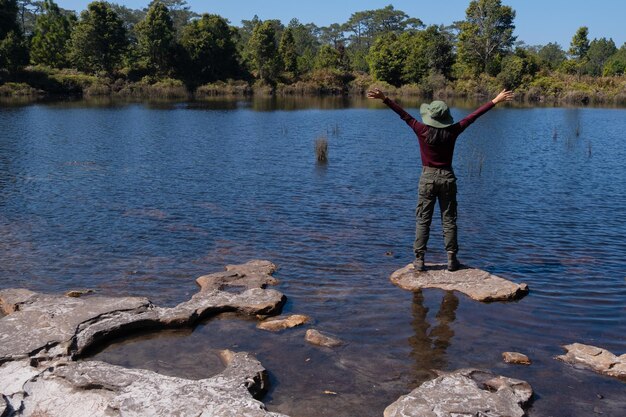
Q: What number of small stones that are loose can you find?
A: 3